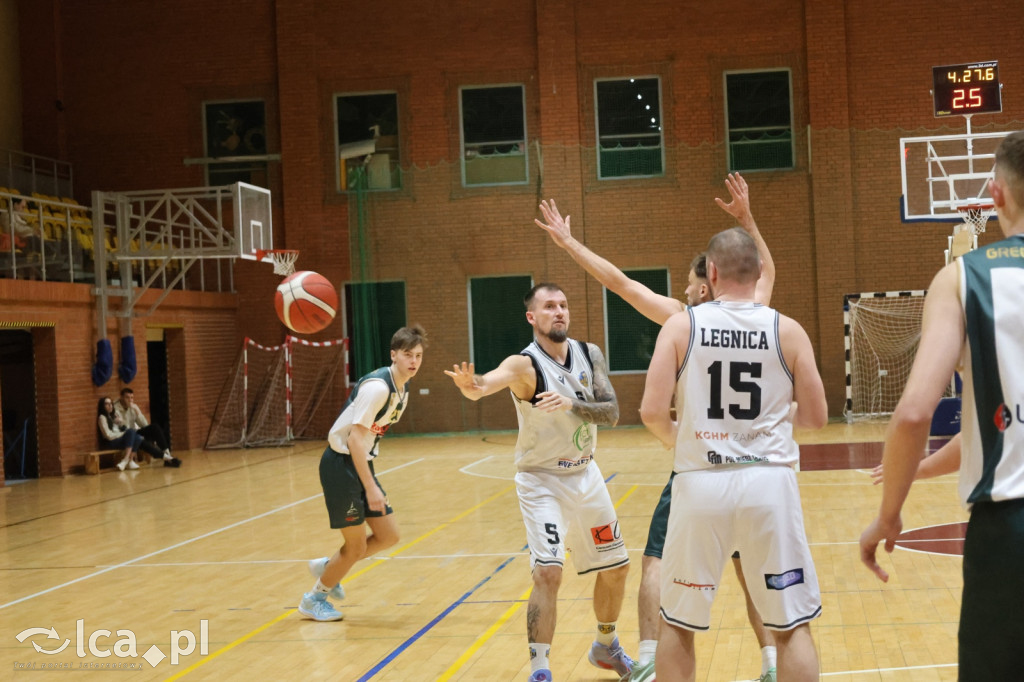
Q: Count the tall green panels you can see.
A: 3